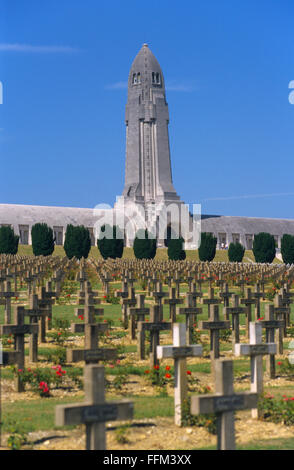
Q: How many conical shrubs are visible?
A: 10